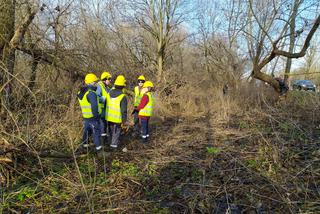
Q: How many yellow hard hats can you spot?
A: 5